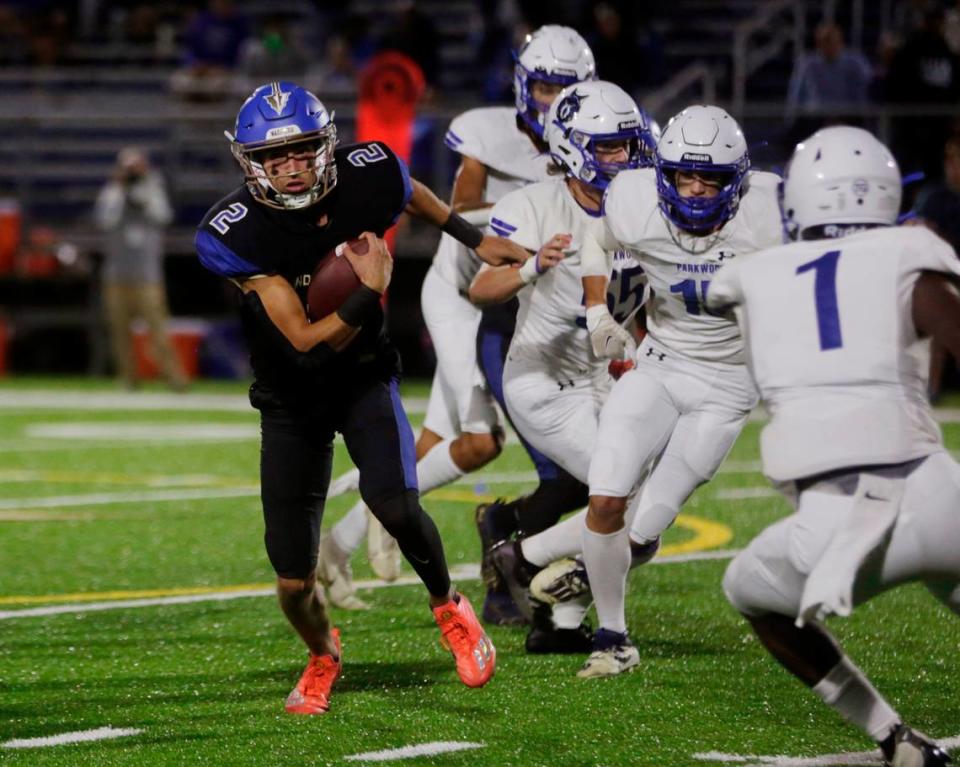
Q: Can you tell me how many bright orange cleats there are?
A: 2